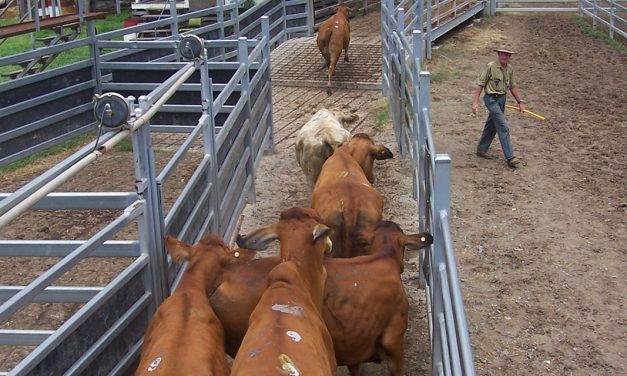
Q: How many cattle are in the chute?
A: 6